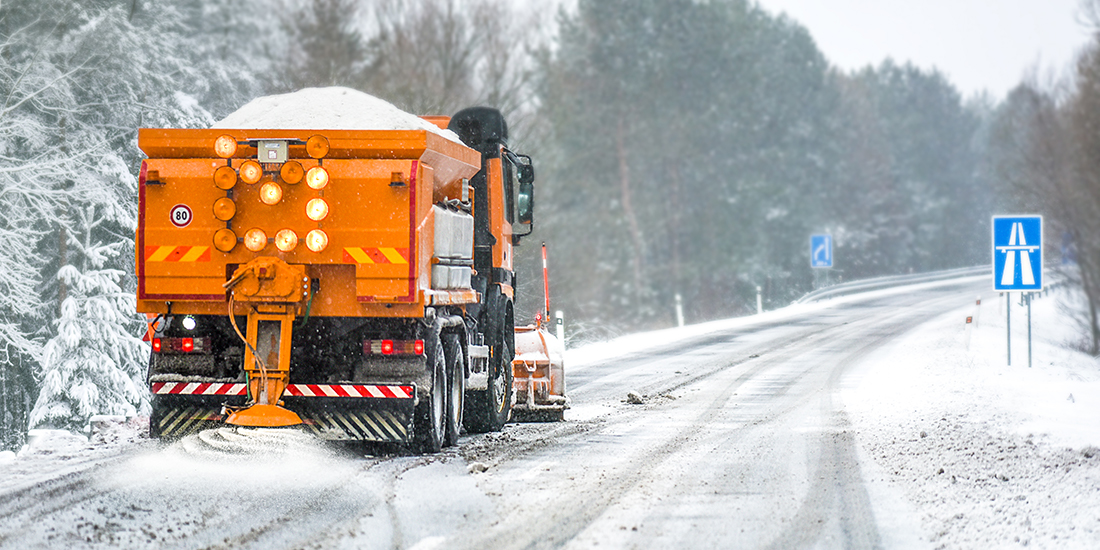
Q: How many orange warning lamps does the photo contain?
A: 13